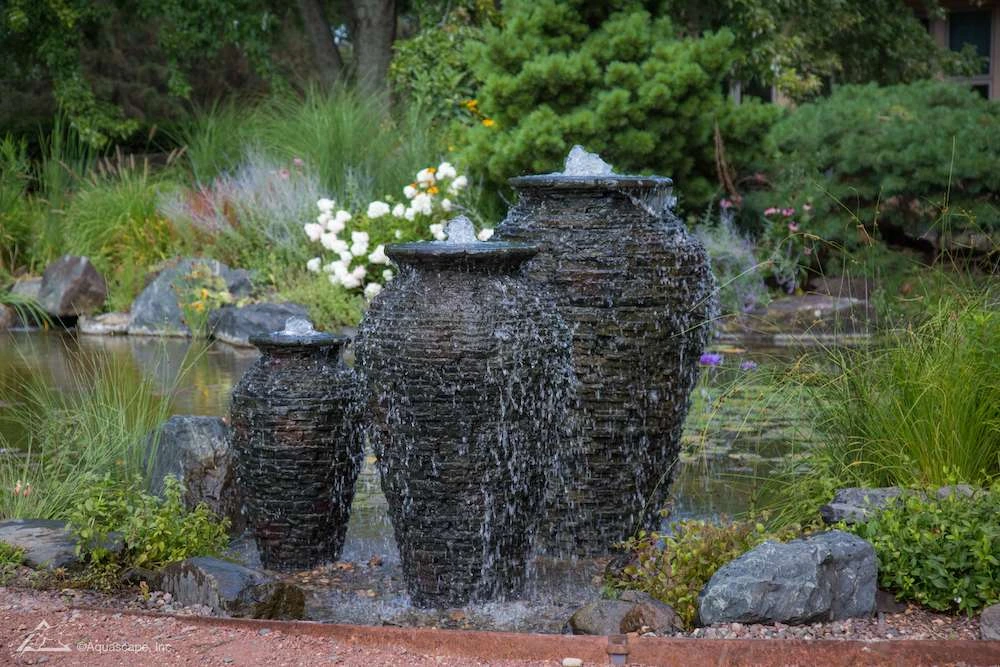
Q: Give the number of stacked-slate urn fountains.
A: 3